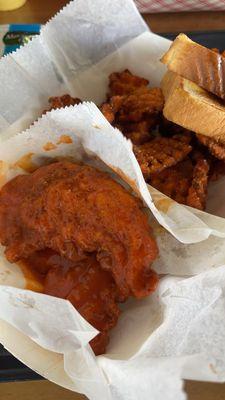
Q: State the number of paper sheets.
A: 2